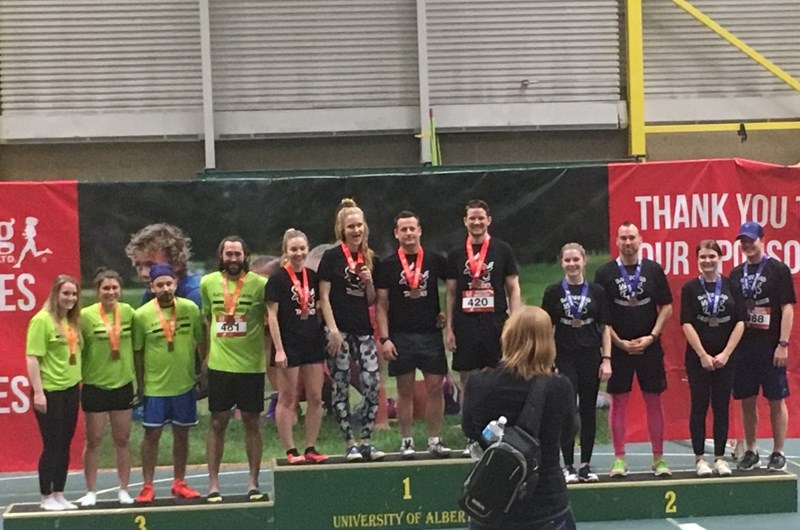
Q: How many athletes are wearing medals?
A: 12